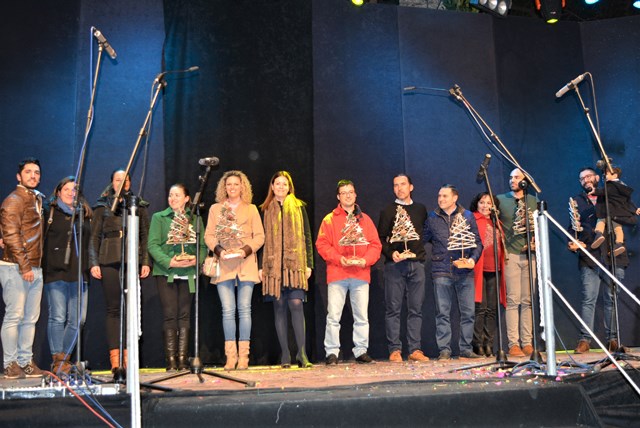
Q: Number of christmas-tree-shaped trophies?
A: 7